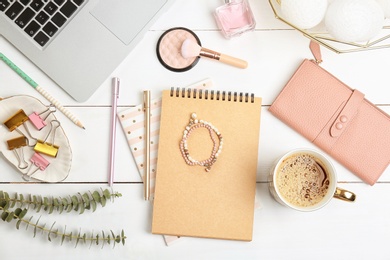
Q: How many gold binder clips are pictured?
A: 3